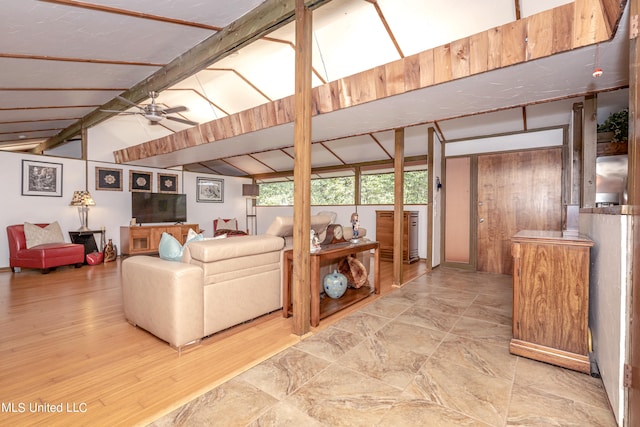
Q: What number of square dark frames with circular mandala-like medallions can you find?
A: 3